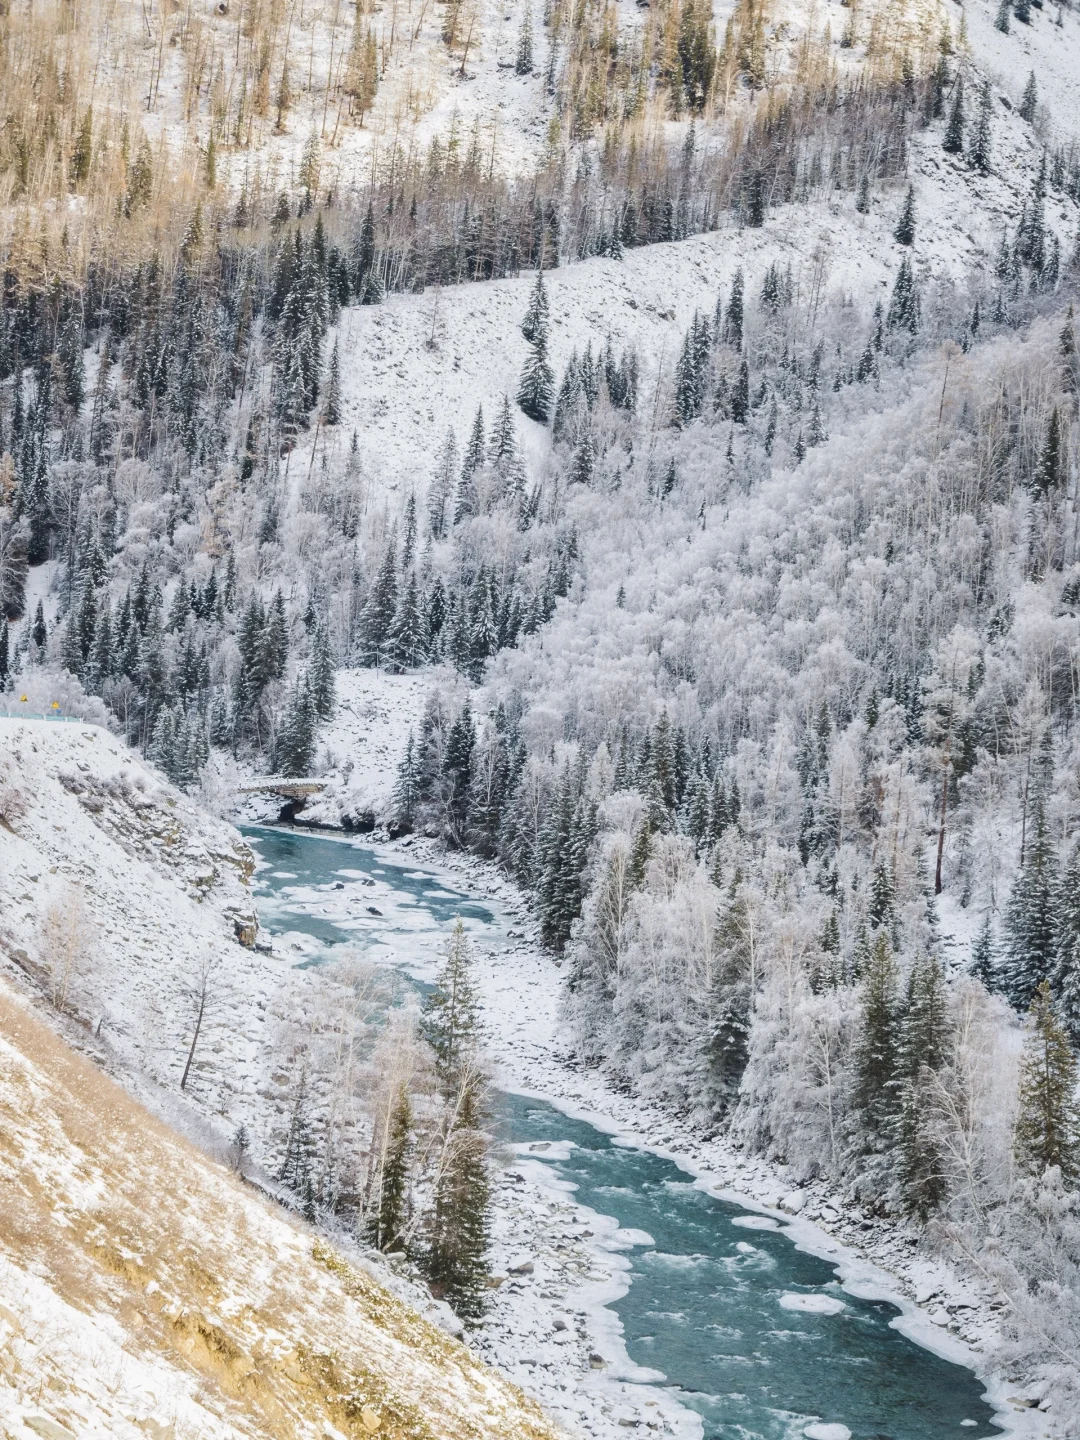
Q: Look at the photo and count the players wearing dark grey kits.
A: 0